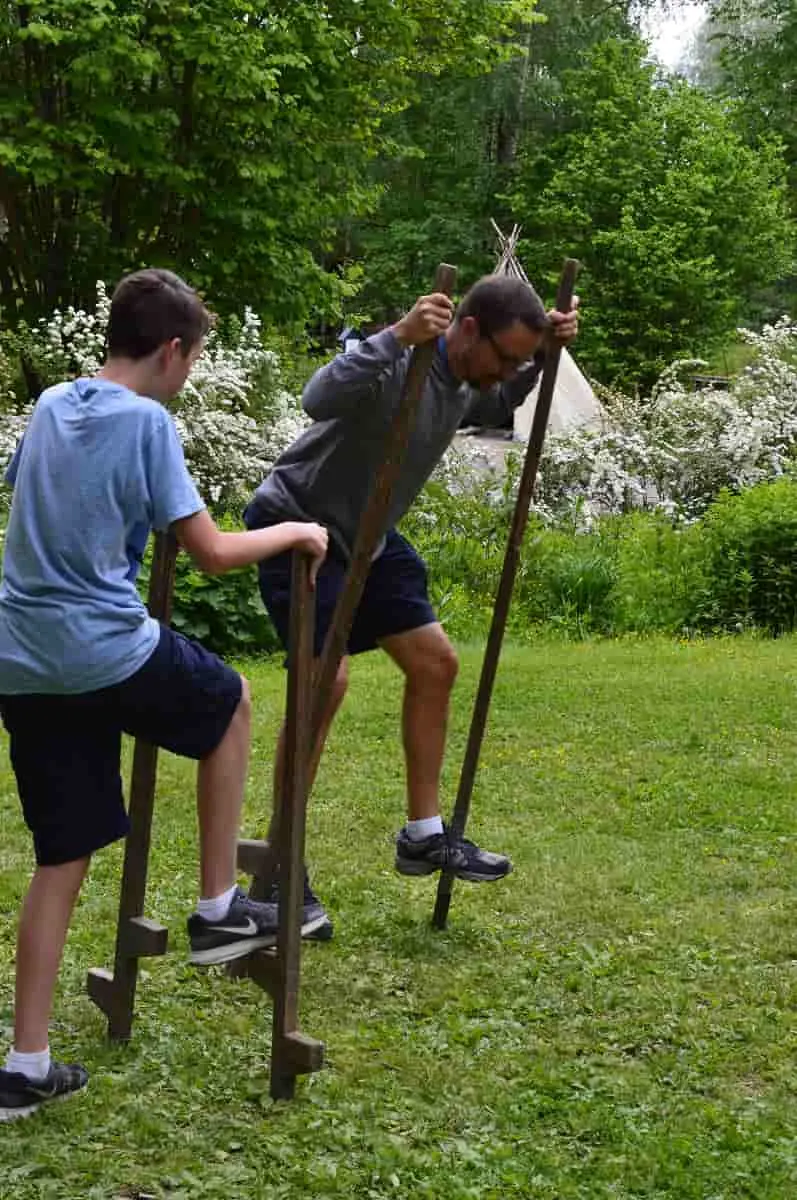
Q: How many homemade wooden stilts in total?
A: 4